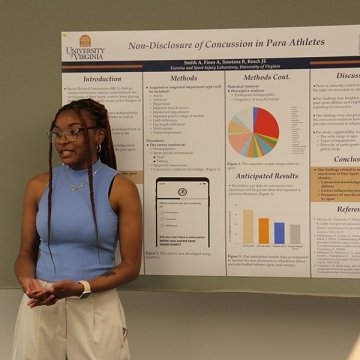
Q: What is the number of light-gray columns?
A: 1